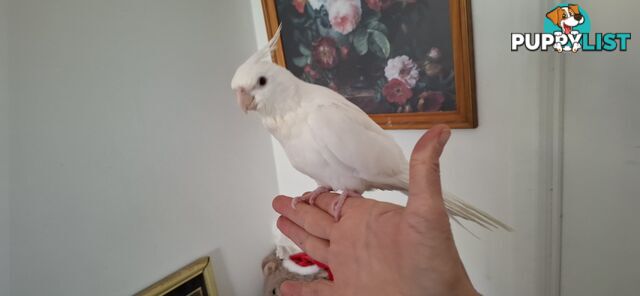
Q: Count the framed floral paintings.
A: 1